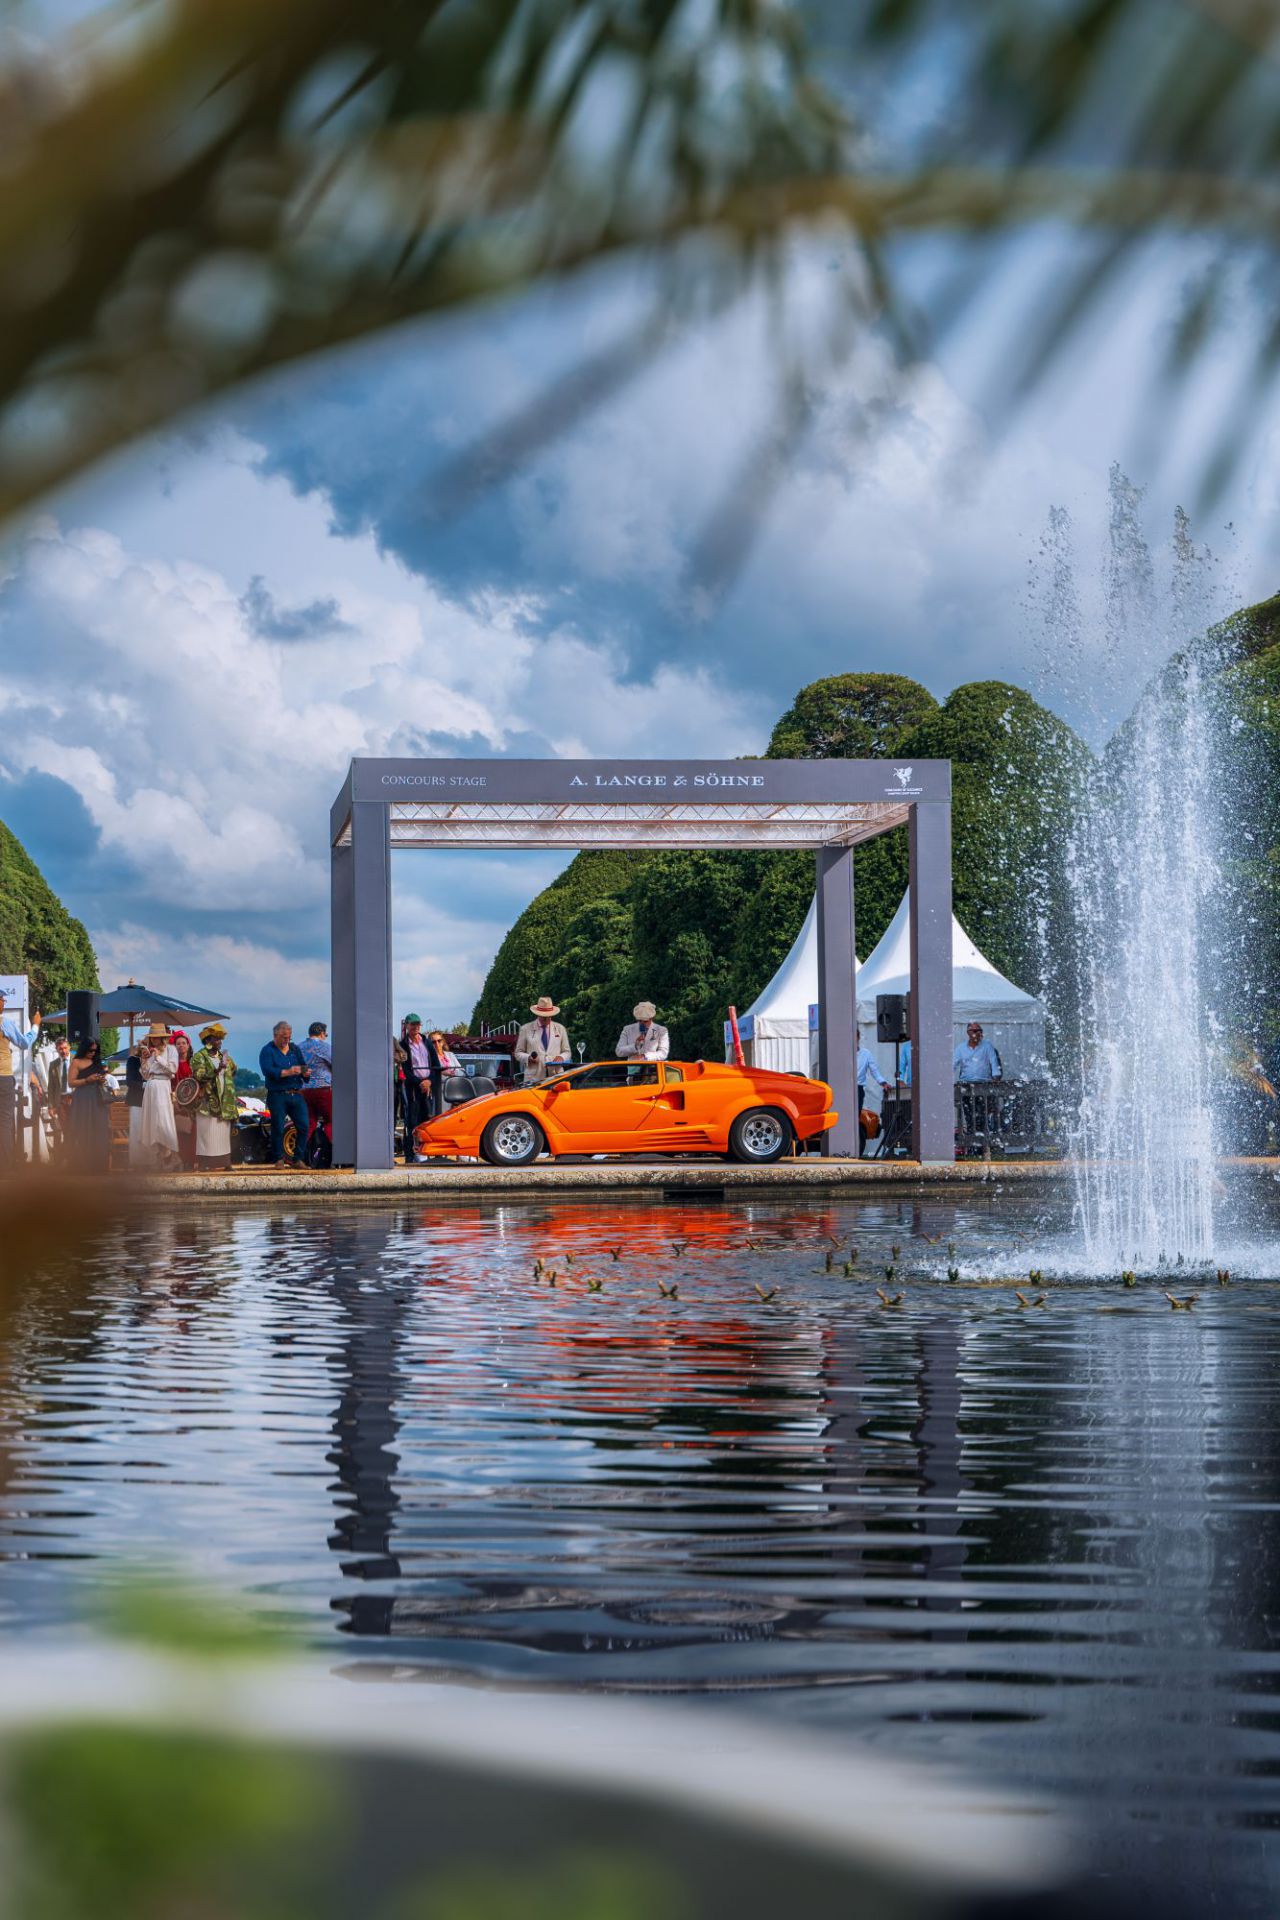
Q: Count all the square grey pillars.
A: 4